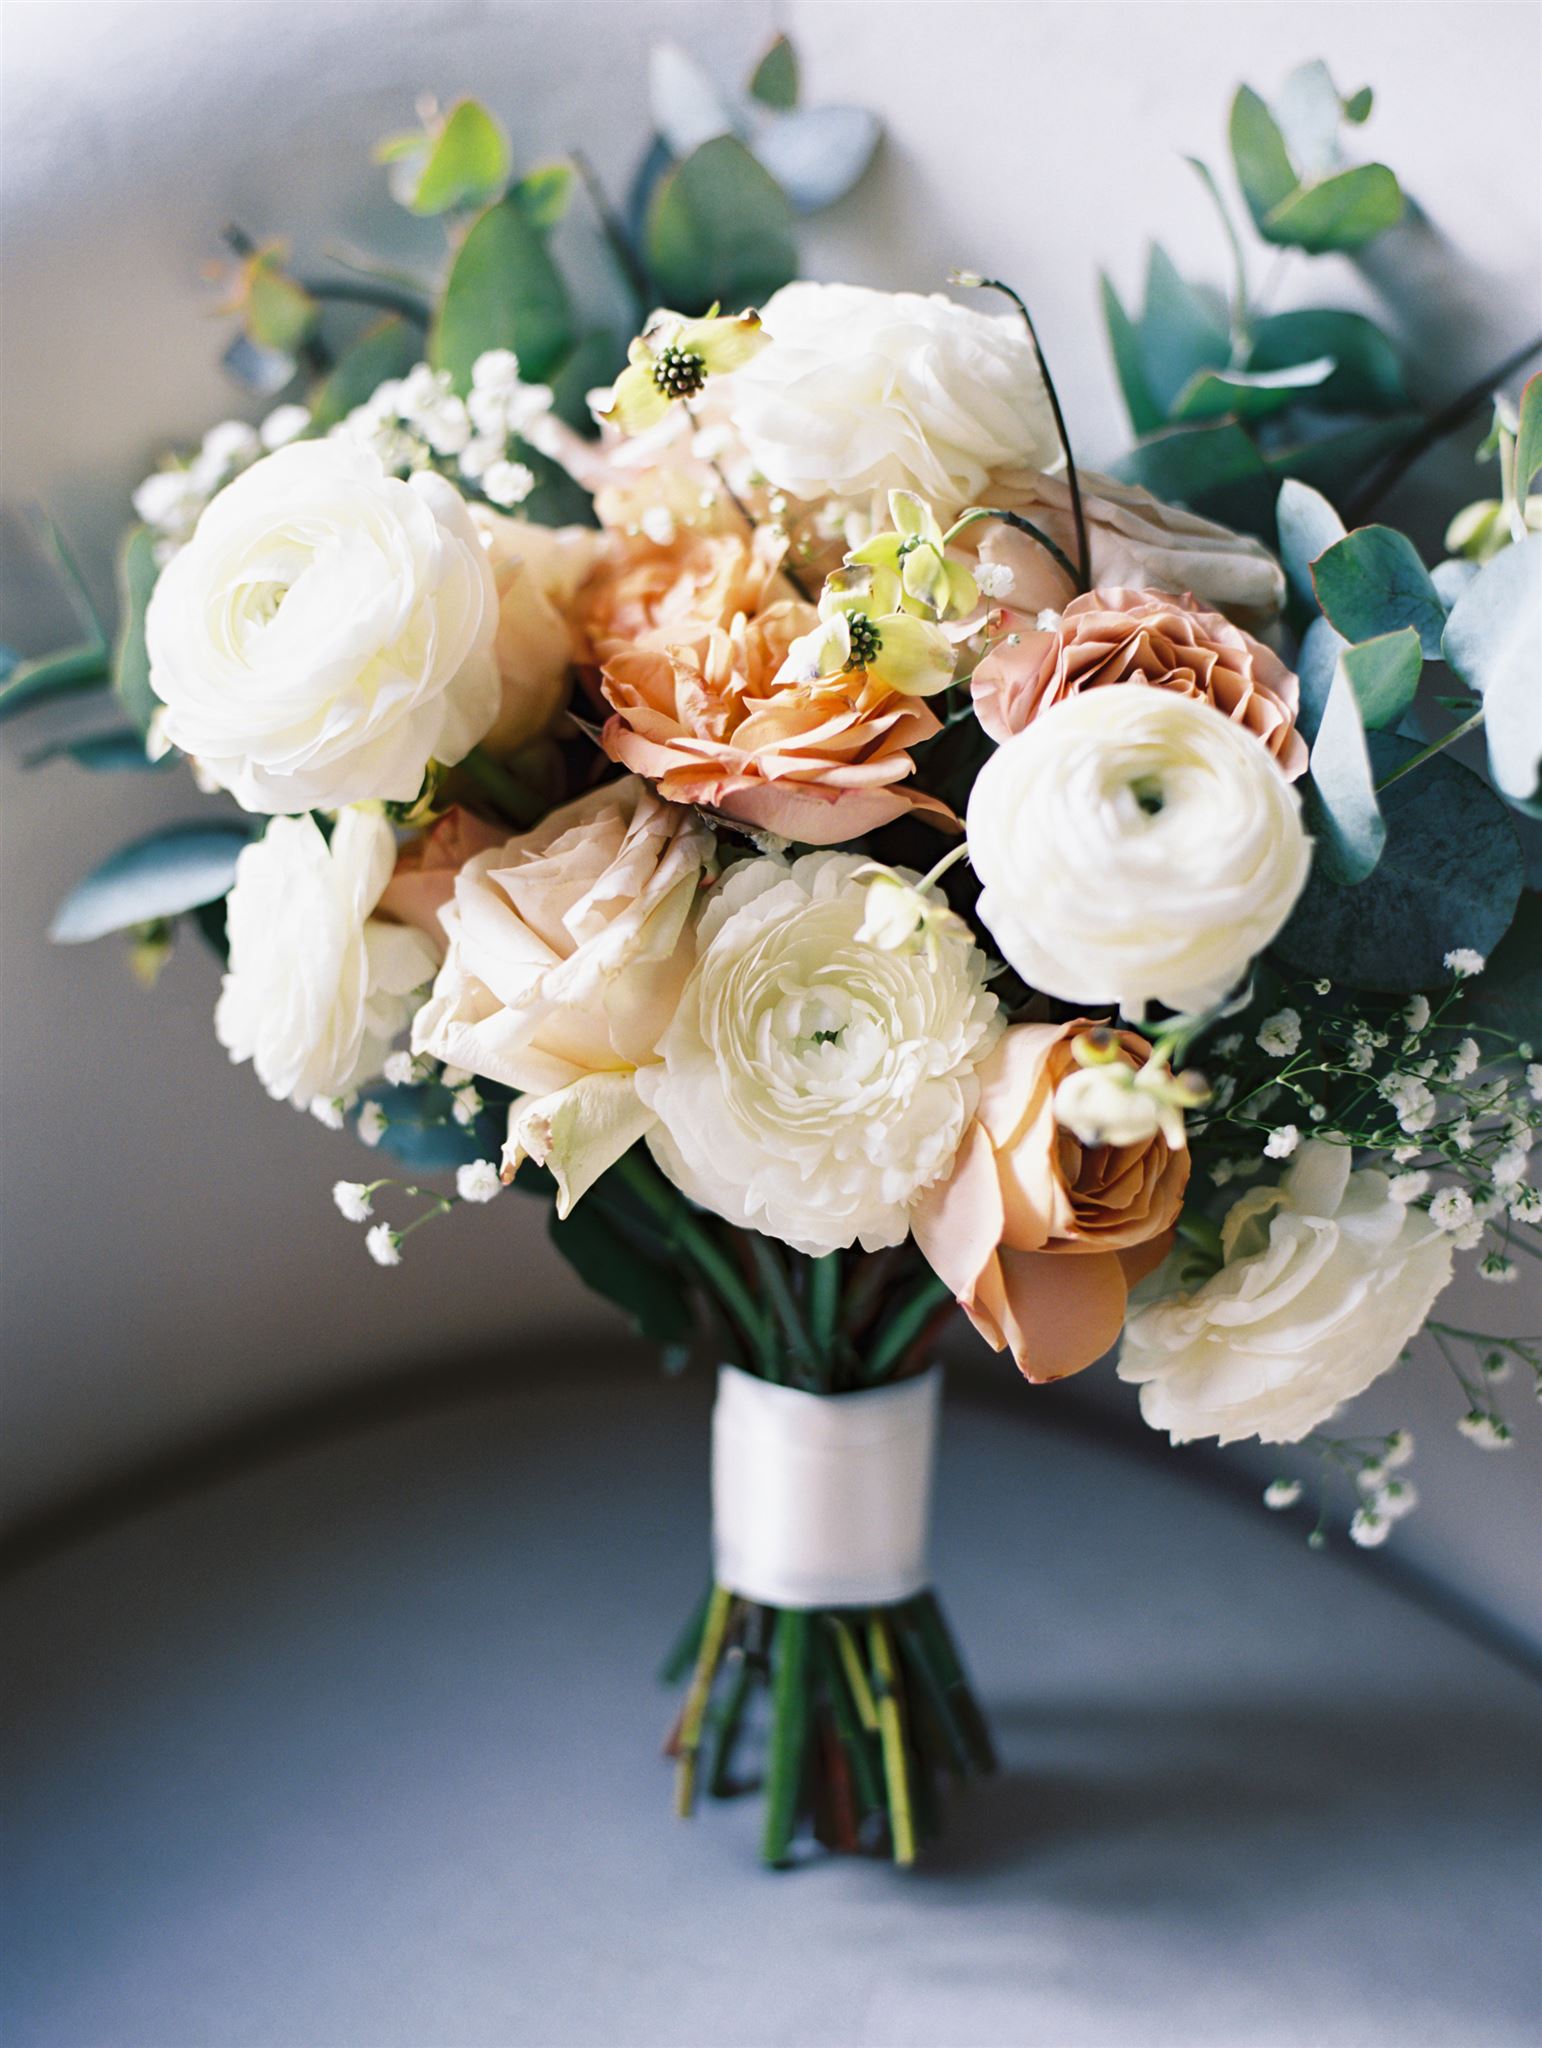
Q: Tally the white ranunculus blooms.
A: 6